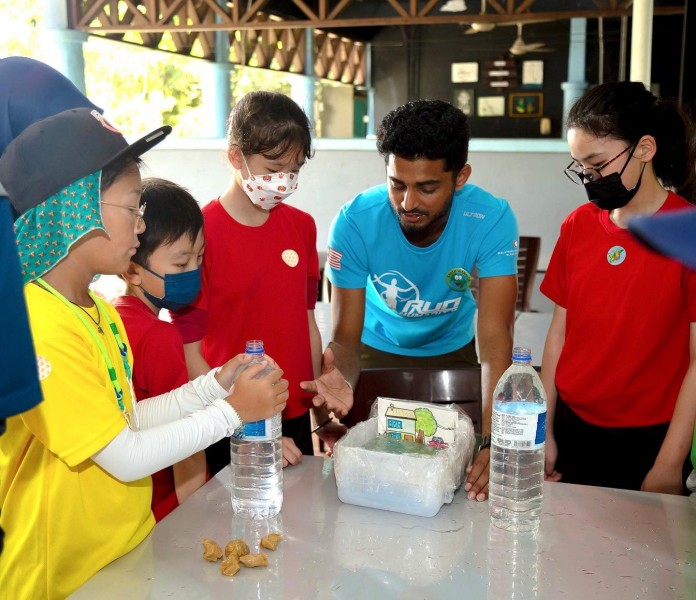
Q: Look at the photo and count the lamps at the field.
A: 0